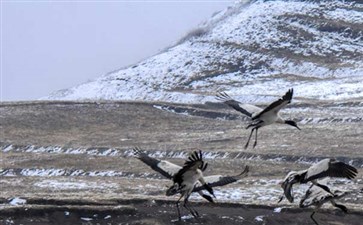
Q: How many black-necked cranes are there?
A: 5